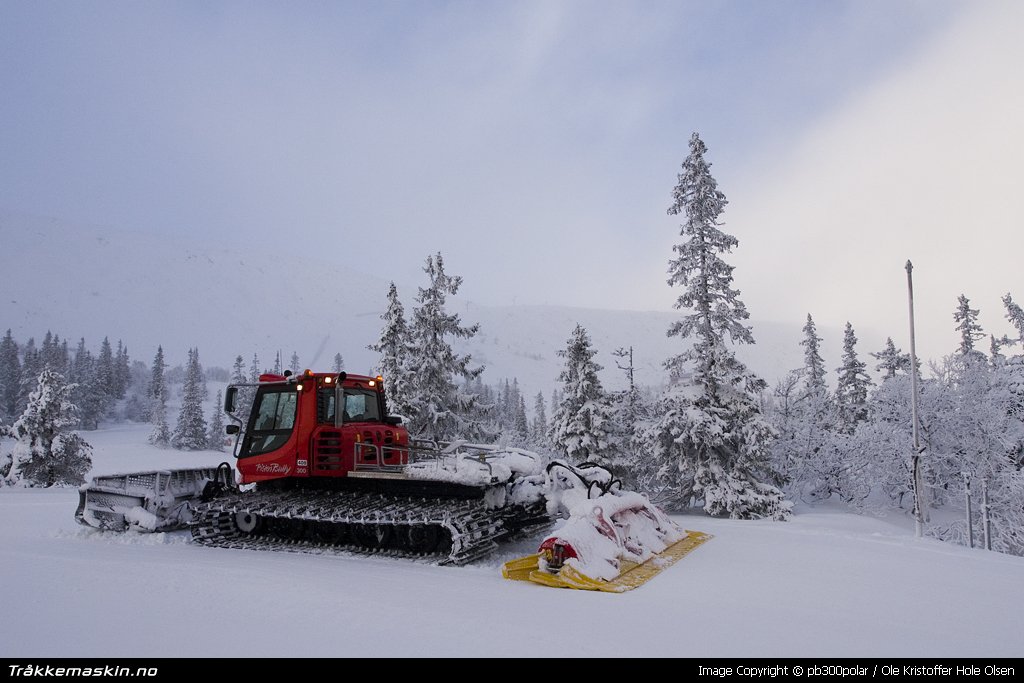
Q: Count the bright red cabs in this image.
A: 1